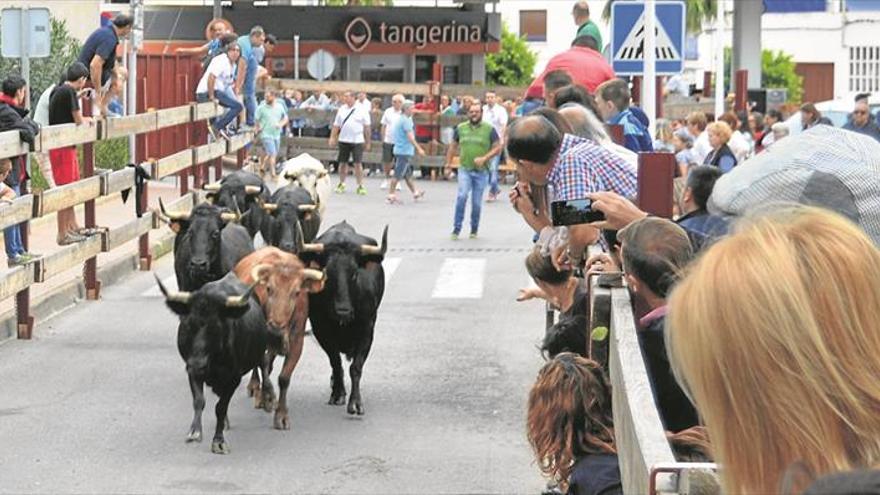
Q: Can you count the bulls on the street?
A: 7